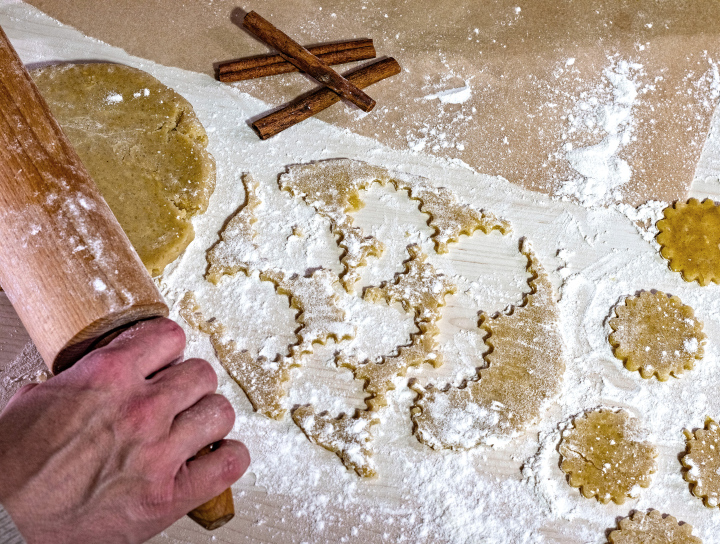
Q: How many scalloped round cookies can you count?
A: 5